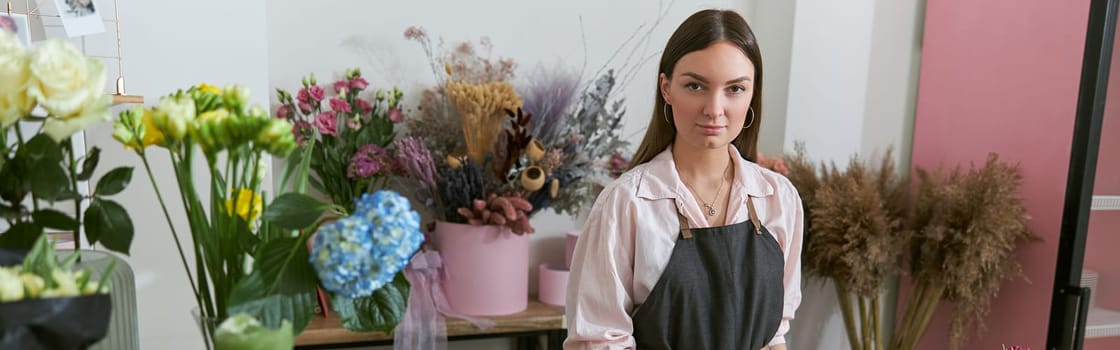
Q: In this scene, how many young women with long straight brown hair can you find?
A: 1